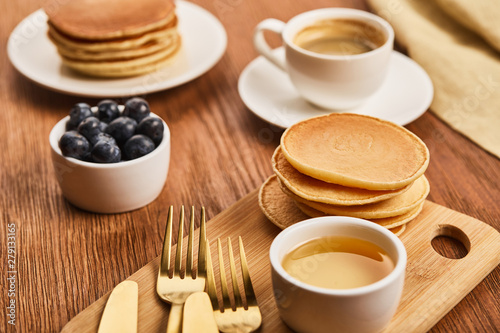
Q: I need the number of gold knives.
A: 2